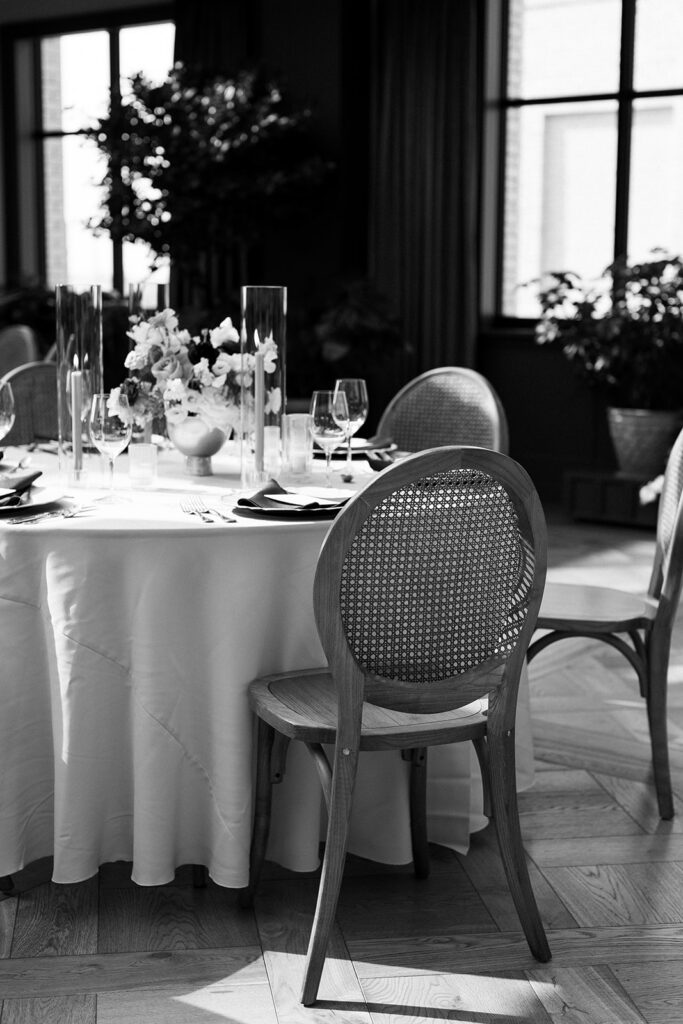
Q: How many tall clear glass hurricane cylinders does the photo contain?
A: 3